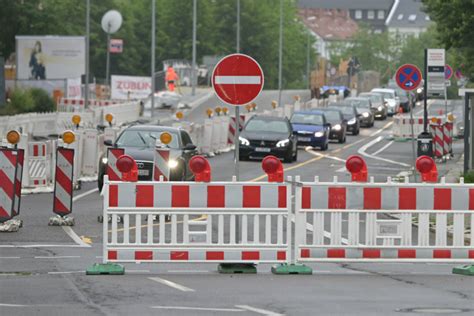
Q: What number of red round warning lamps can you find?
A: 5